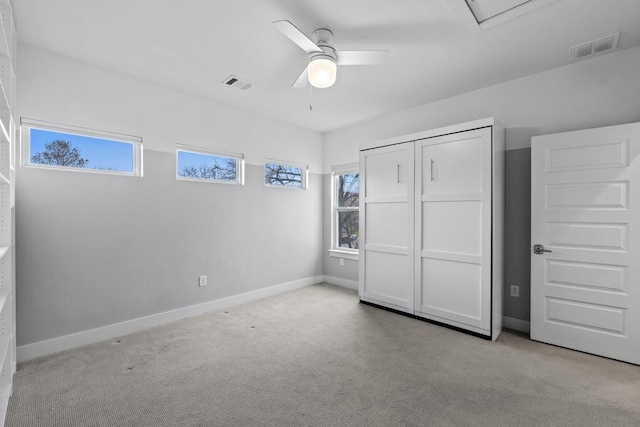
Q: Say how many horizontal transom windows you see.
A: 3